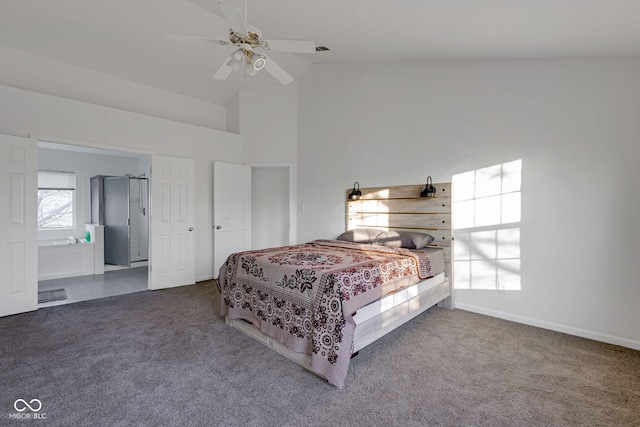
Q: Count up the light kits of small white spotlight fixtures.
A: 1